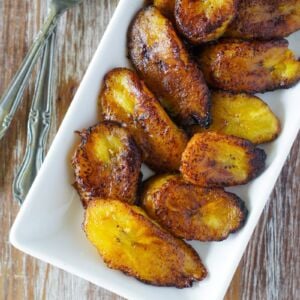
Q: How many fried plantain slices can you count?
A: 11